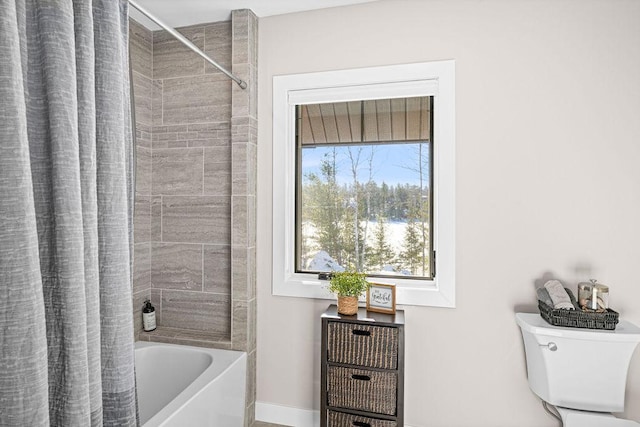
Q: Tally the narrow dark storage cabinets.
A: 1